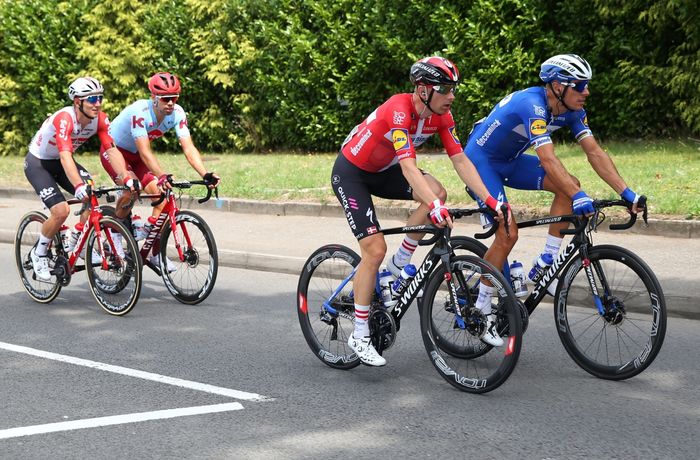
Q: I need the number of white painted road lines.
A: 2